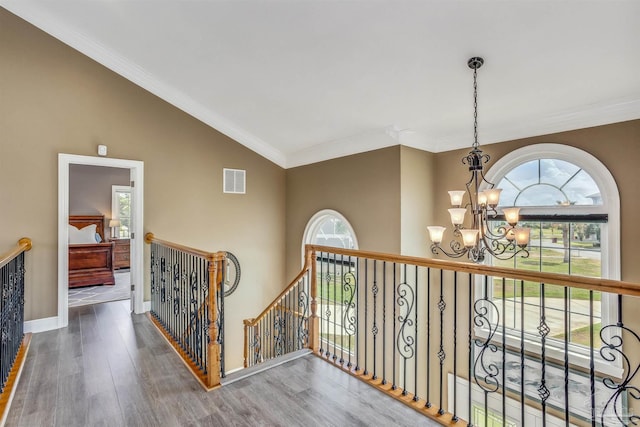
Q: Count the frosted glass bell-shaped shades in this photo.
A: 9